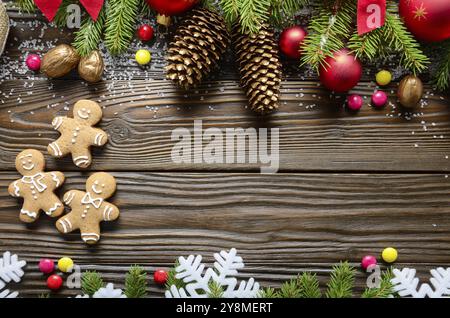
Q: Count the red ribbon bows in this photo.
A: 2